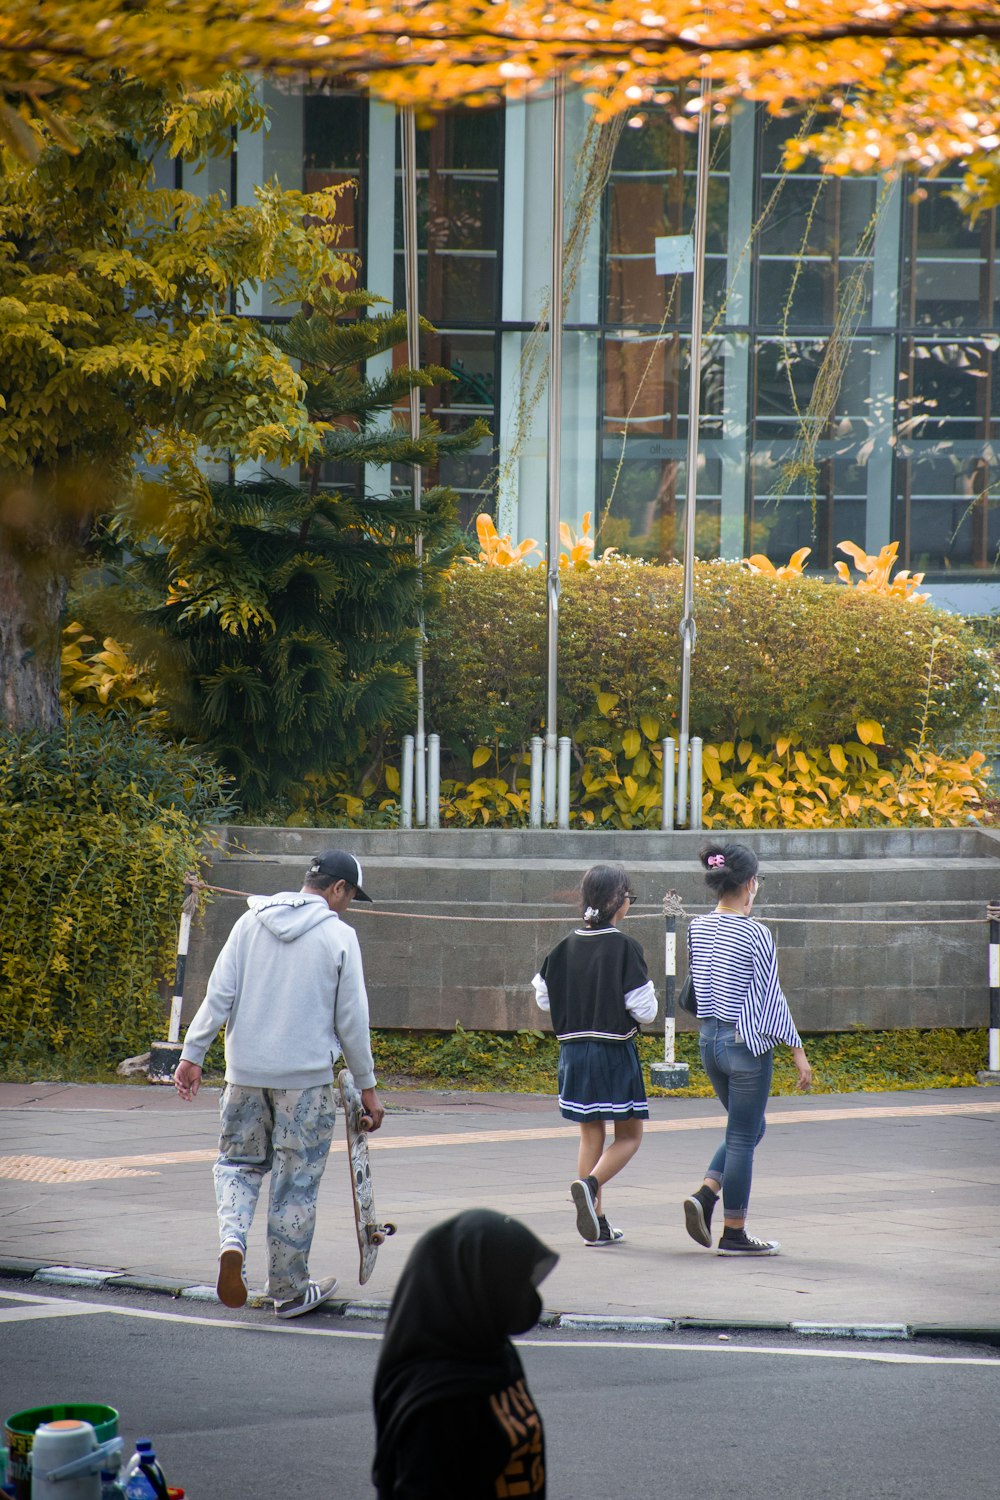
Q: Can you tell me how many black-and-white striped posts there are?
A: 3